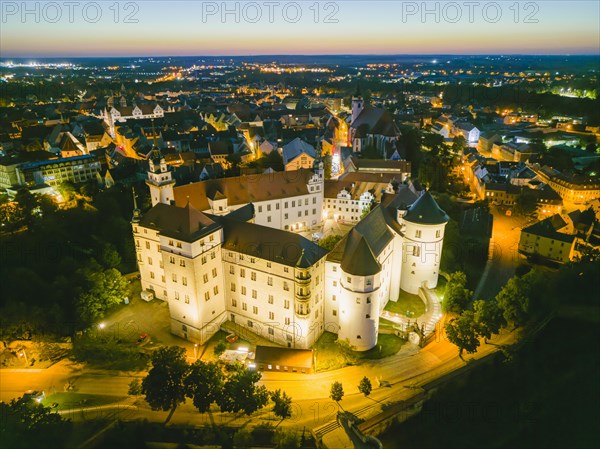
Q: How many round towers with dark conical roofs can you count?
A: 2